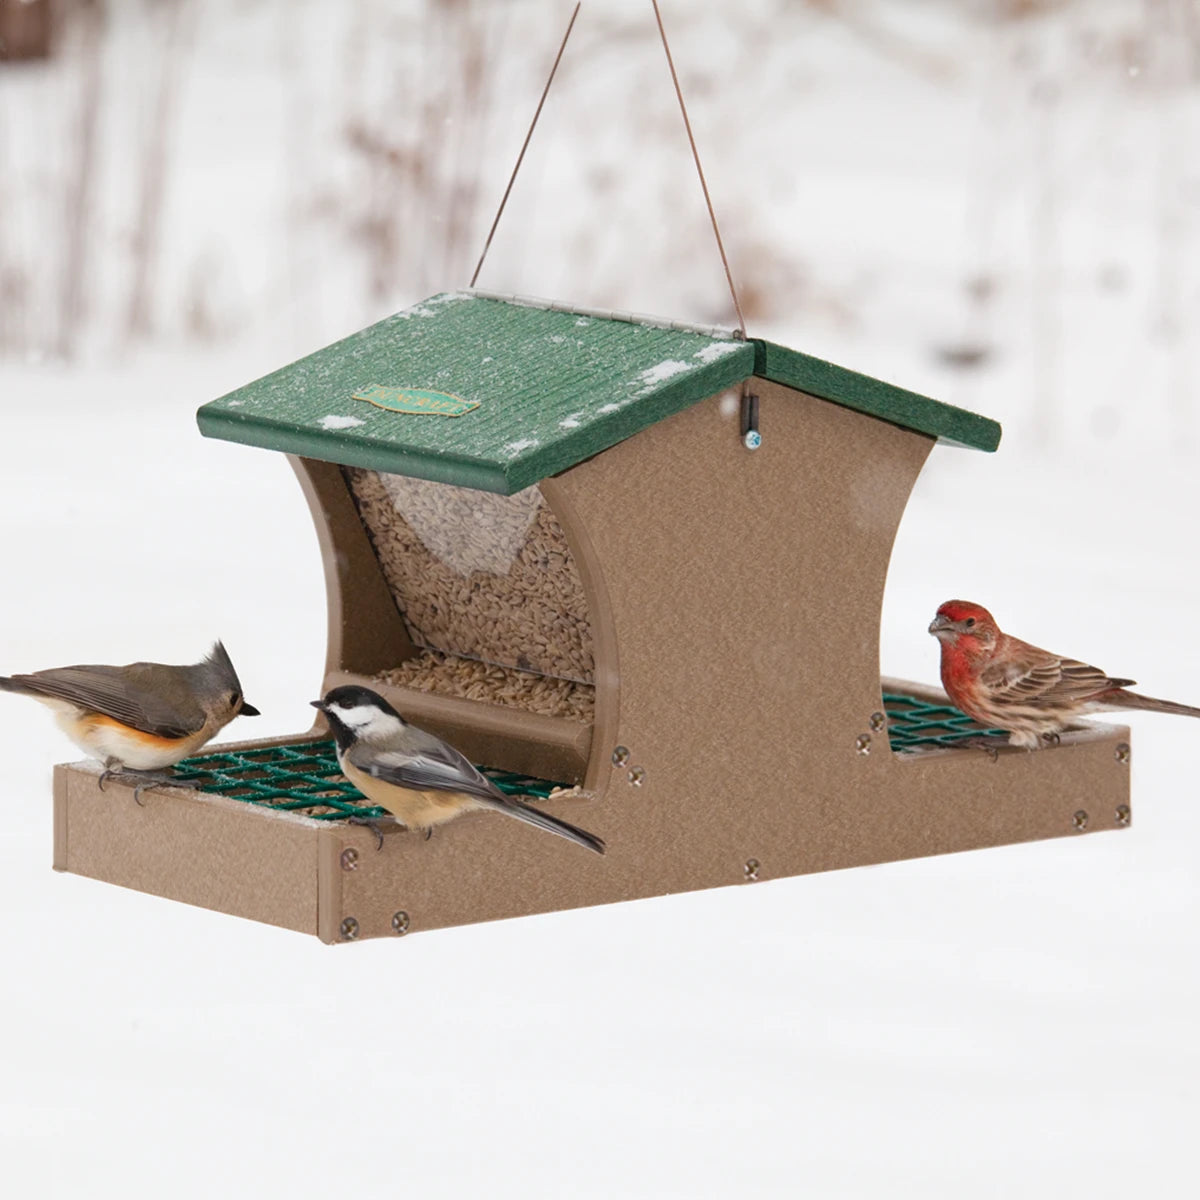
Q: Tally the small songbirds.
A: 3